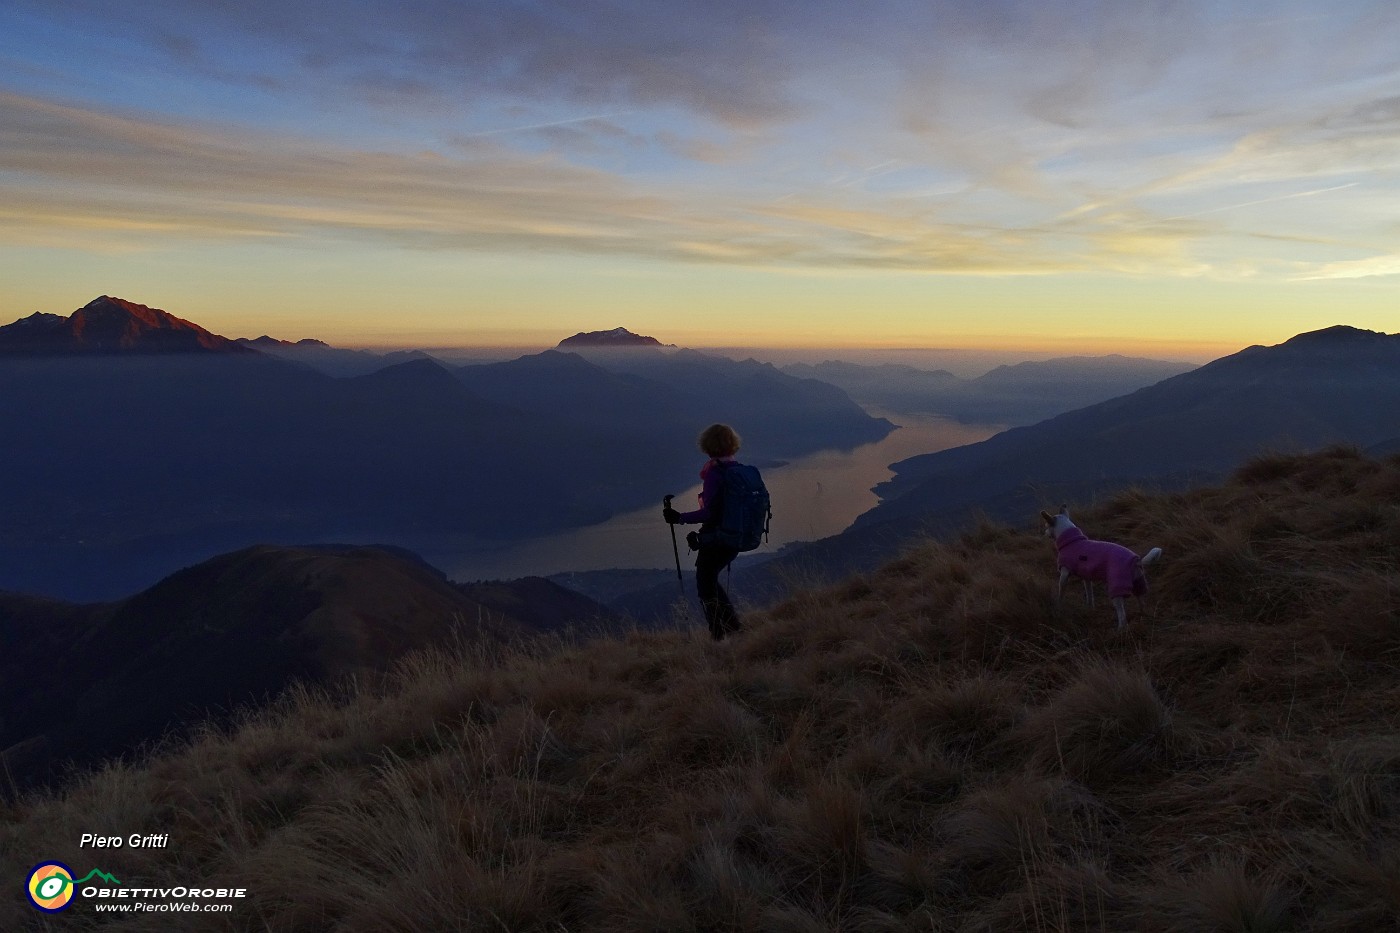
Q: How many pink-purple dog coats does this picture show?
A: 1